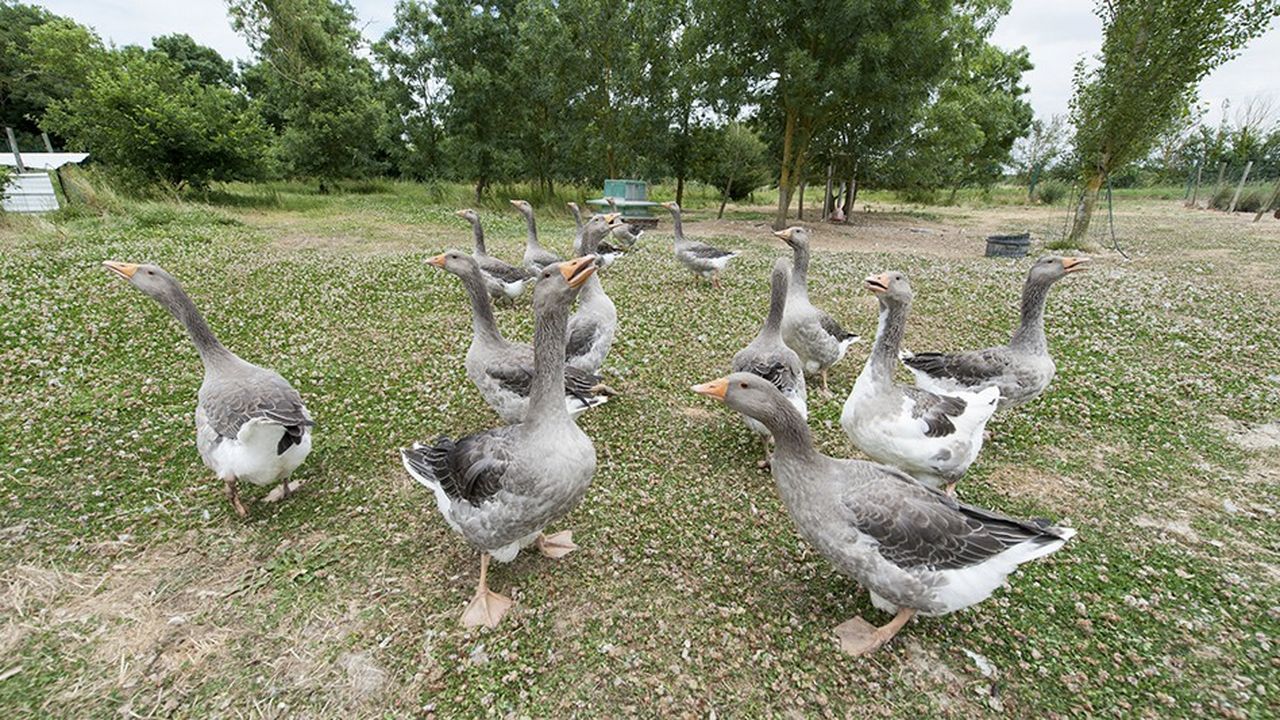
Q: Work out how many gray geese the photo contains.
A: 14